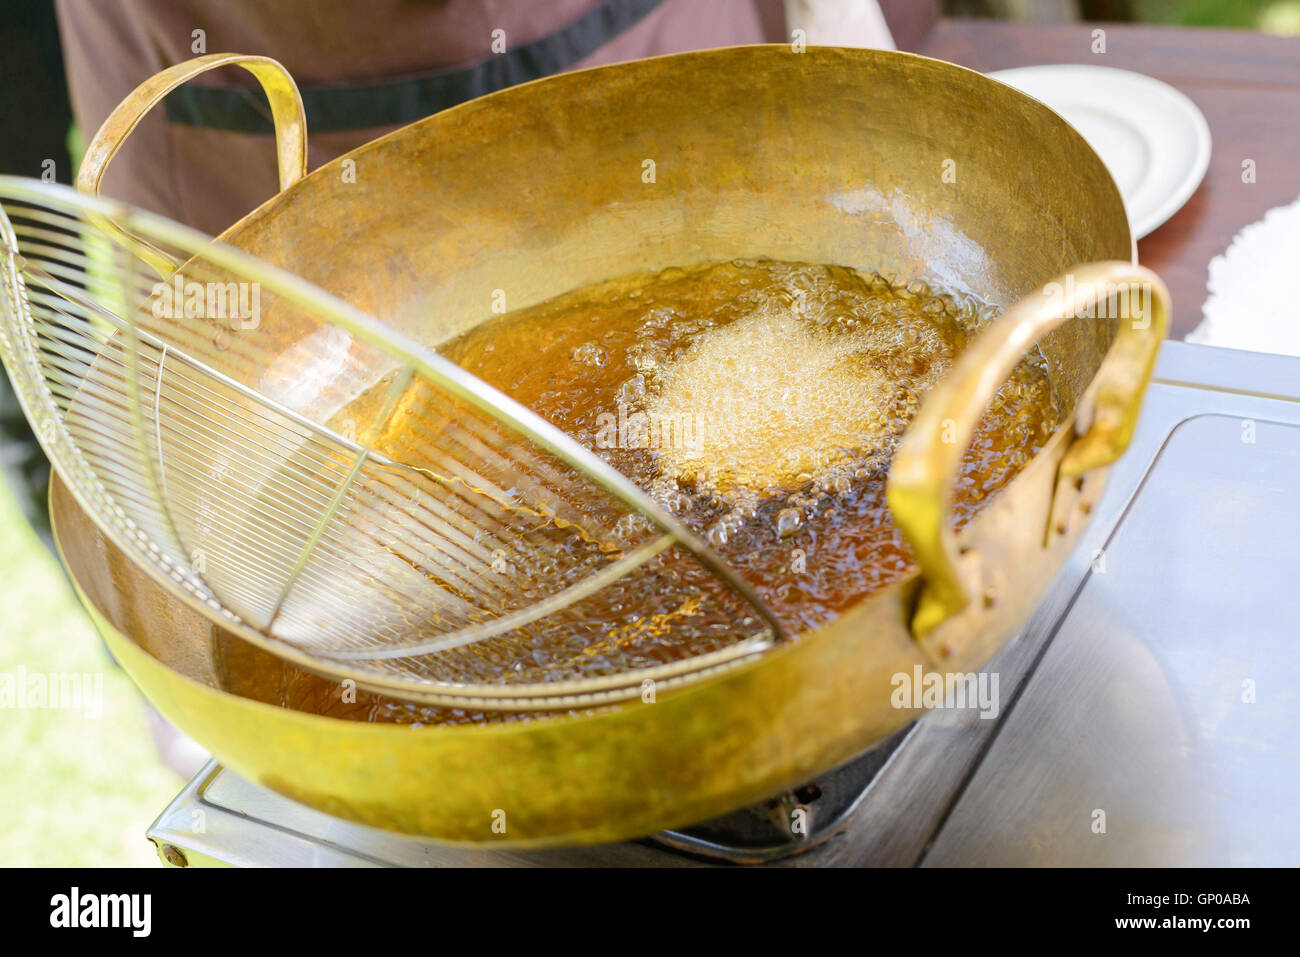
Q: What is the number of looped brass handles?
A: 2